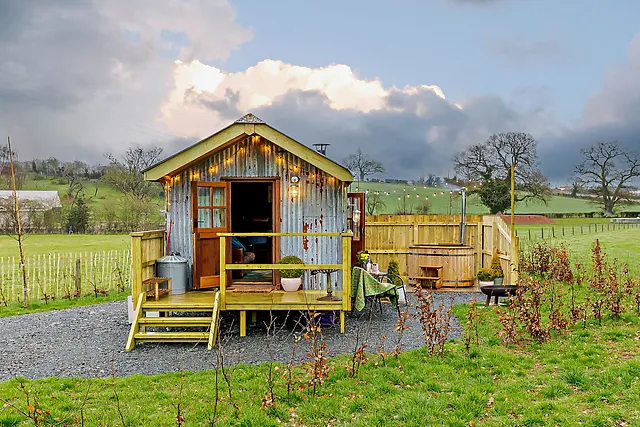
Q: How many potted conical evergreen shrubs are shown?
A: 2